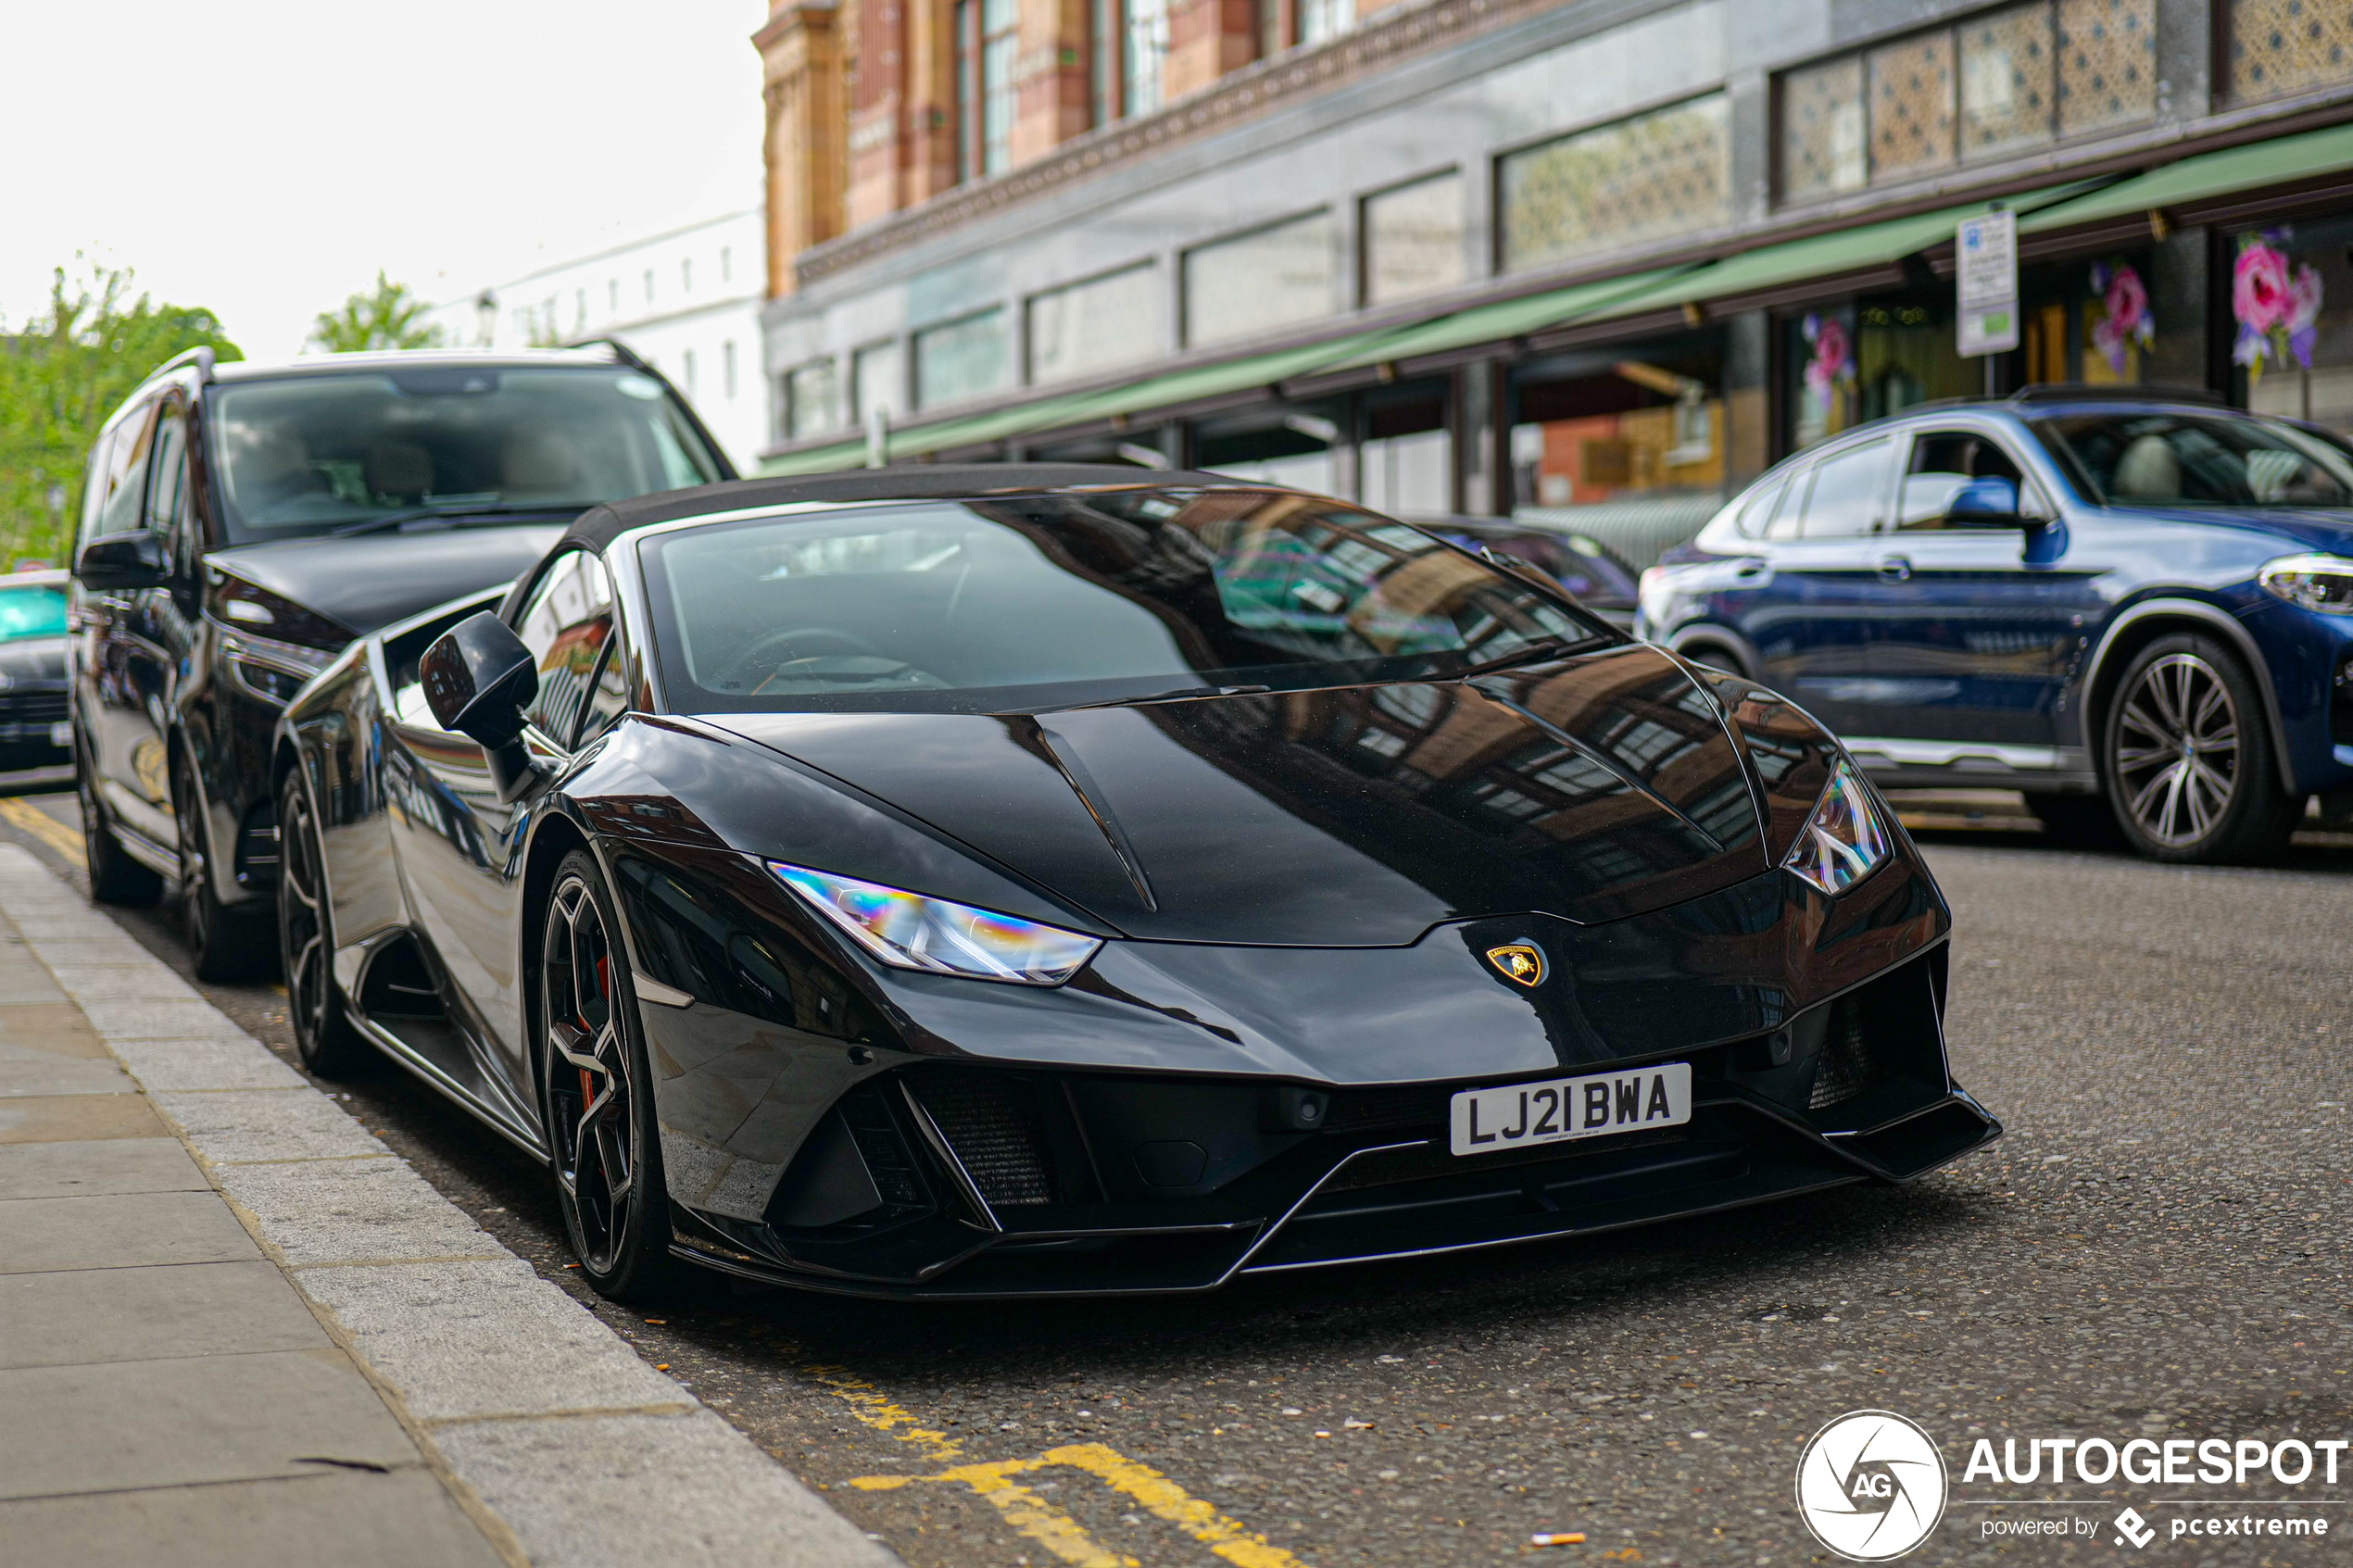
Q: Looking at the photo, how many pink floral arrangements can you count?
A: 3